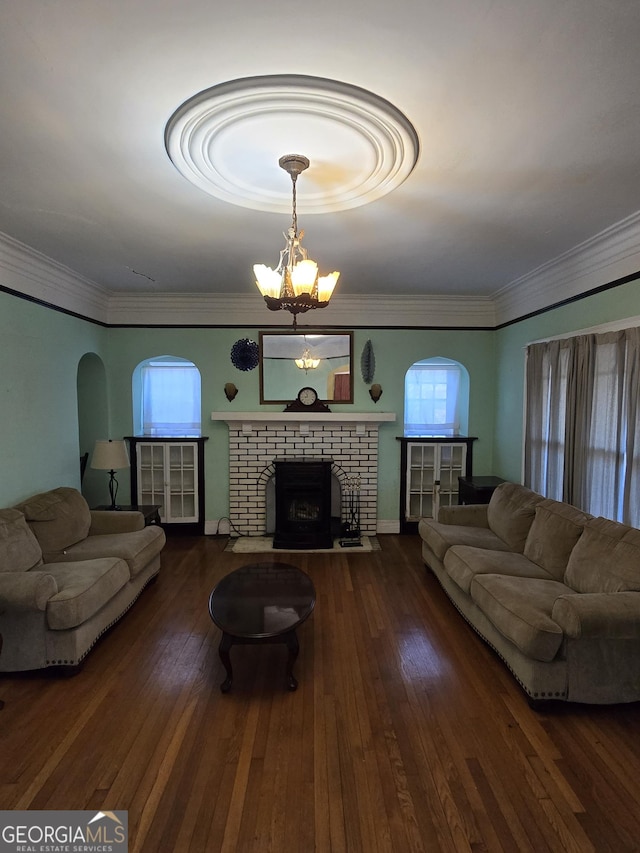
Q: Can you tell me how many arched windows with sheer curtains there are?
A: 2